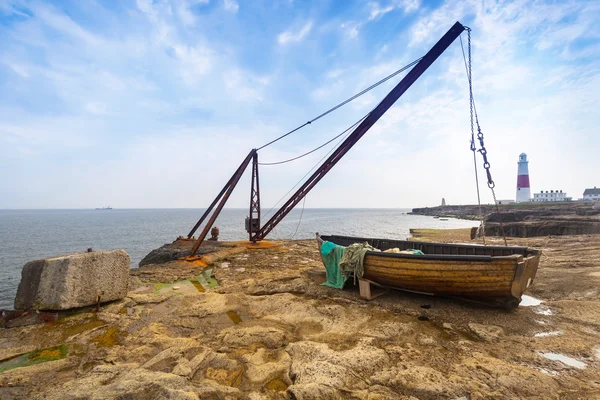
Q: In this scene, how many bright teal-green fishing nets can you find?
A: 1